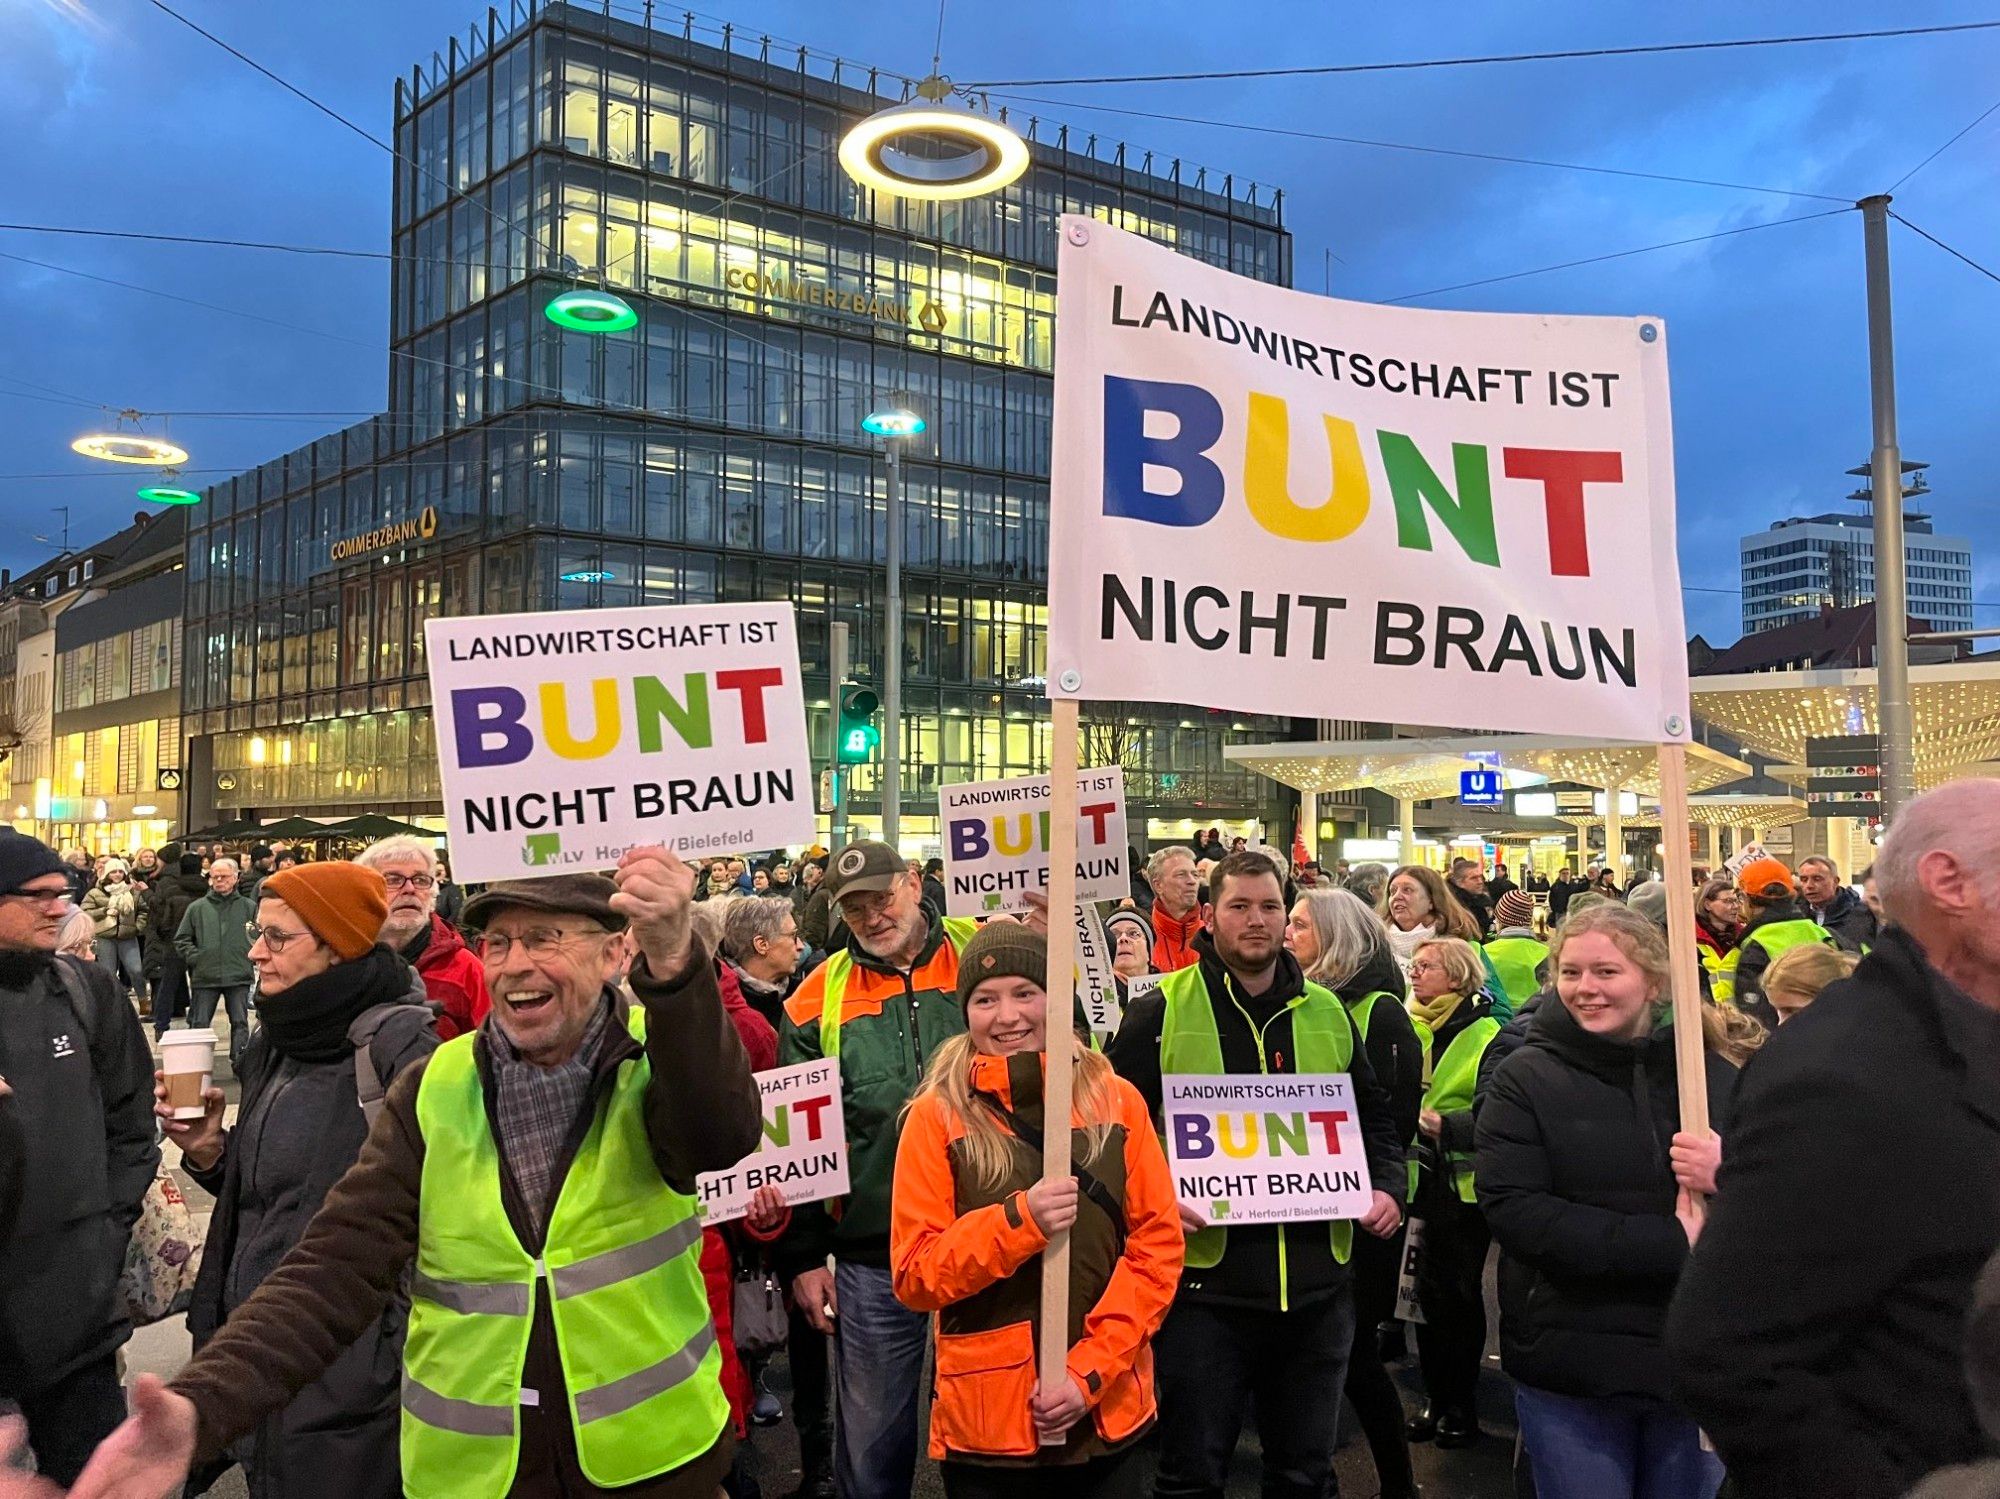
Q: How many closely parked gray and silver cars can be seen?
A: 0